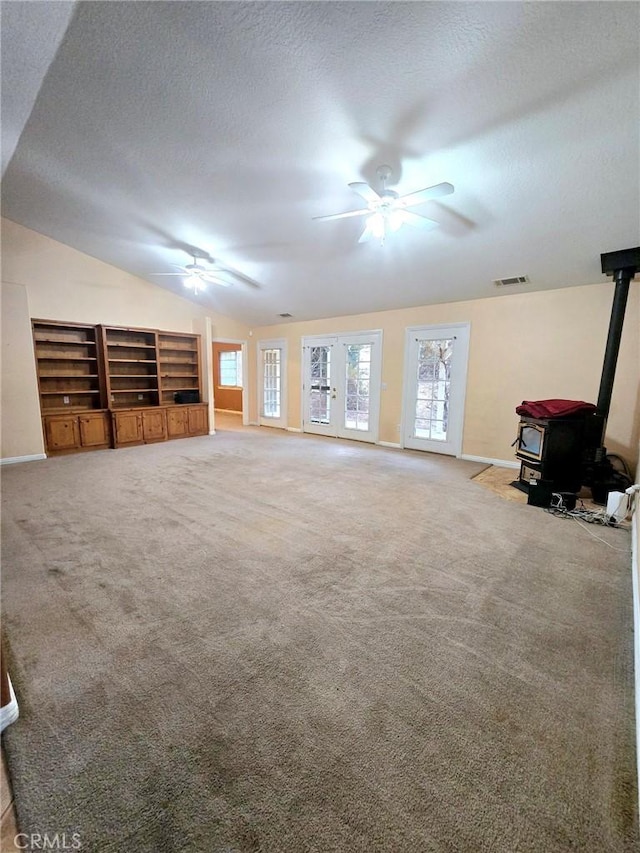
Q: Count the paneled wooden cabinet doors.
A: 6